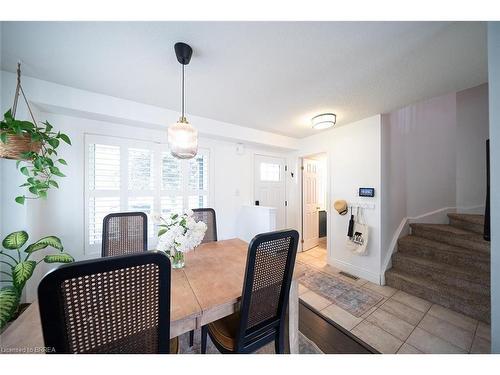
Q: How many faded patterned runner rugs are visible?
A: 1